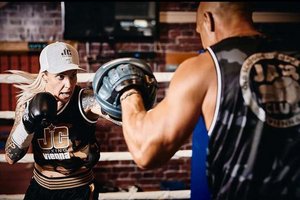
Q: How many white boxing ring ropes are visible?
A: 4